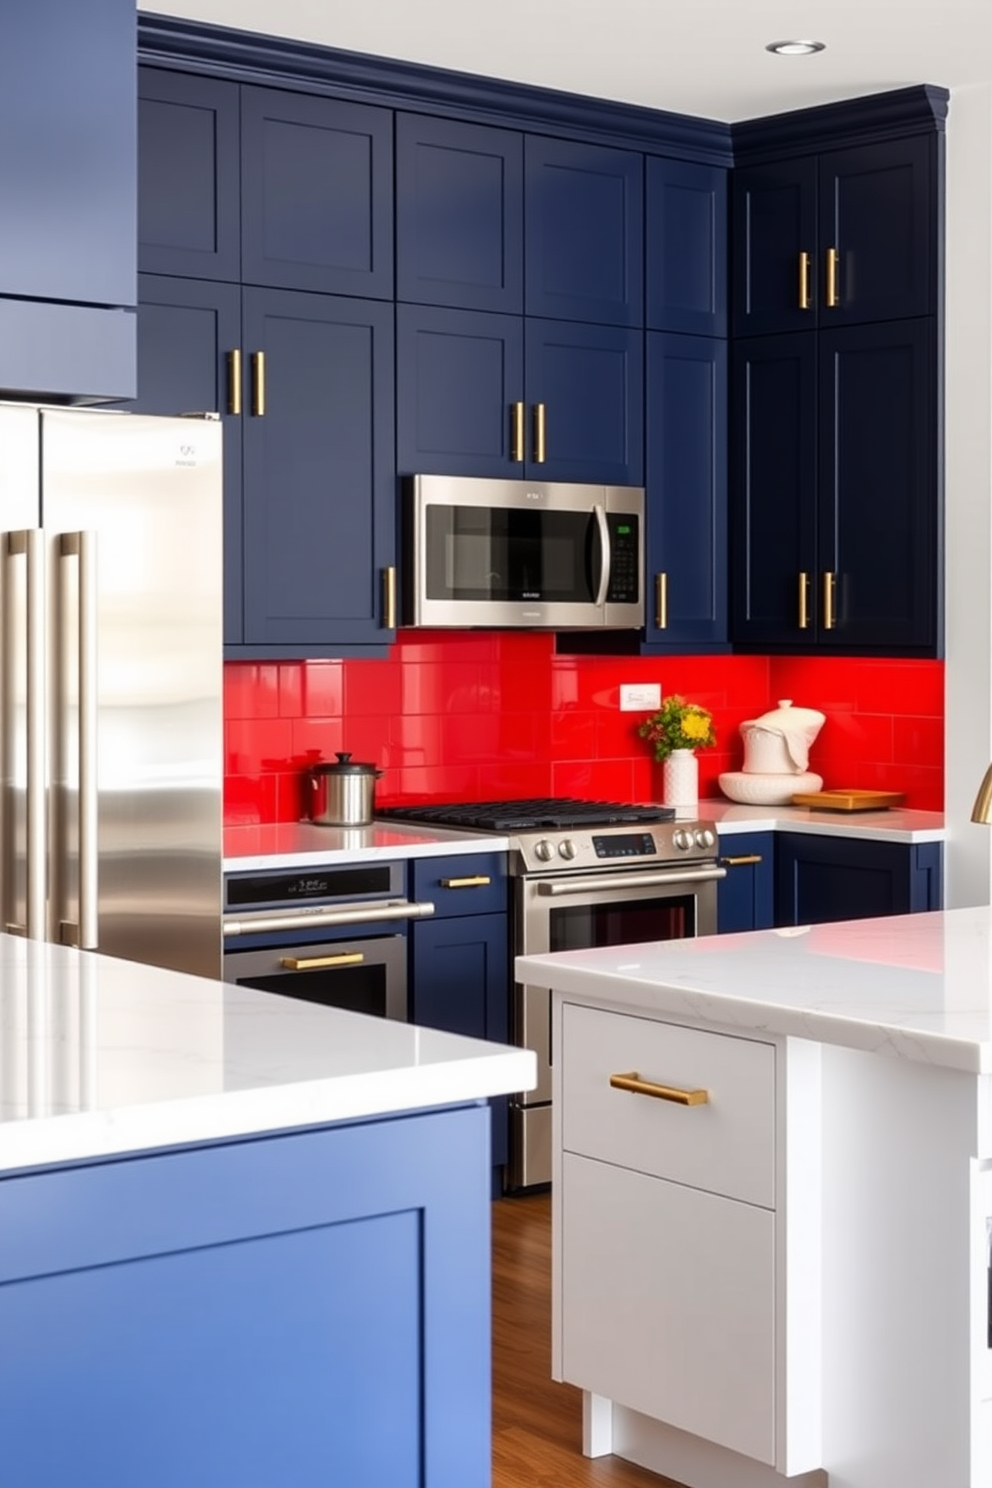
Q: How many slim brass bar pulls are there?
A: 14